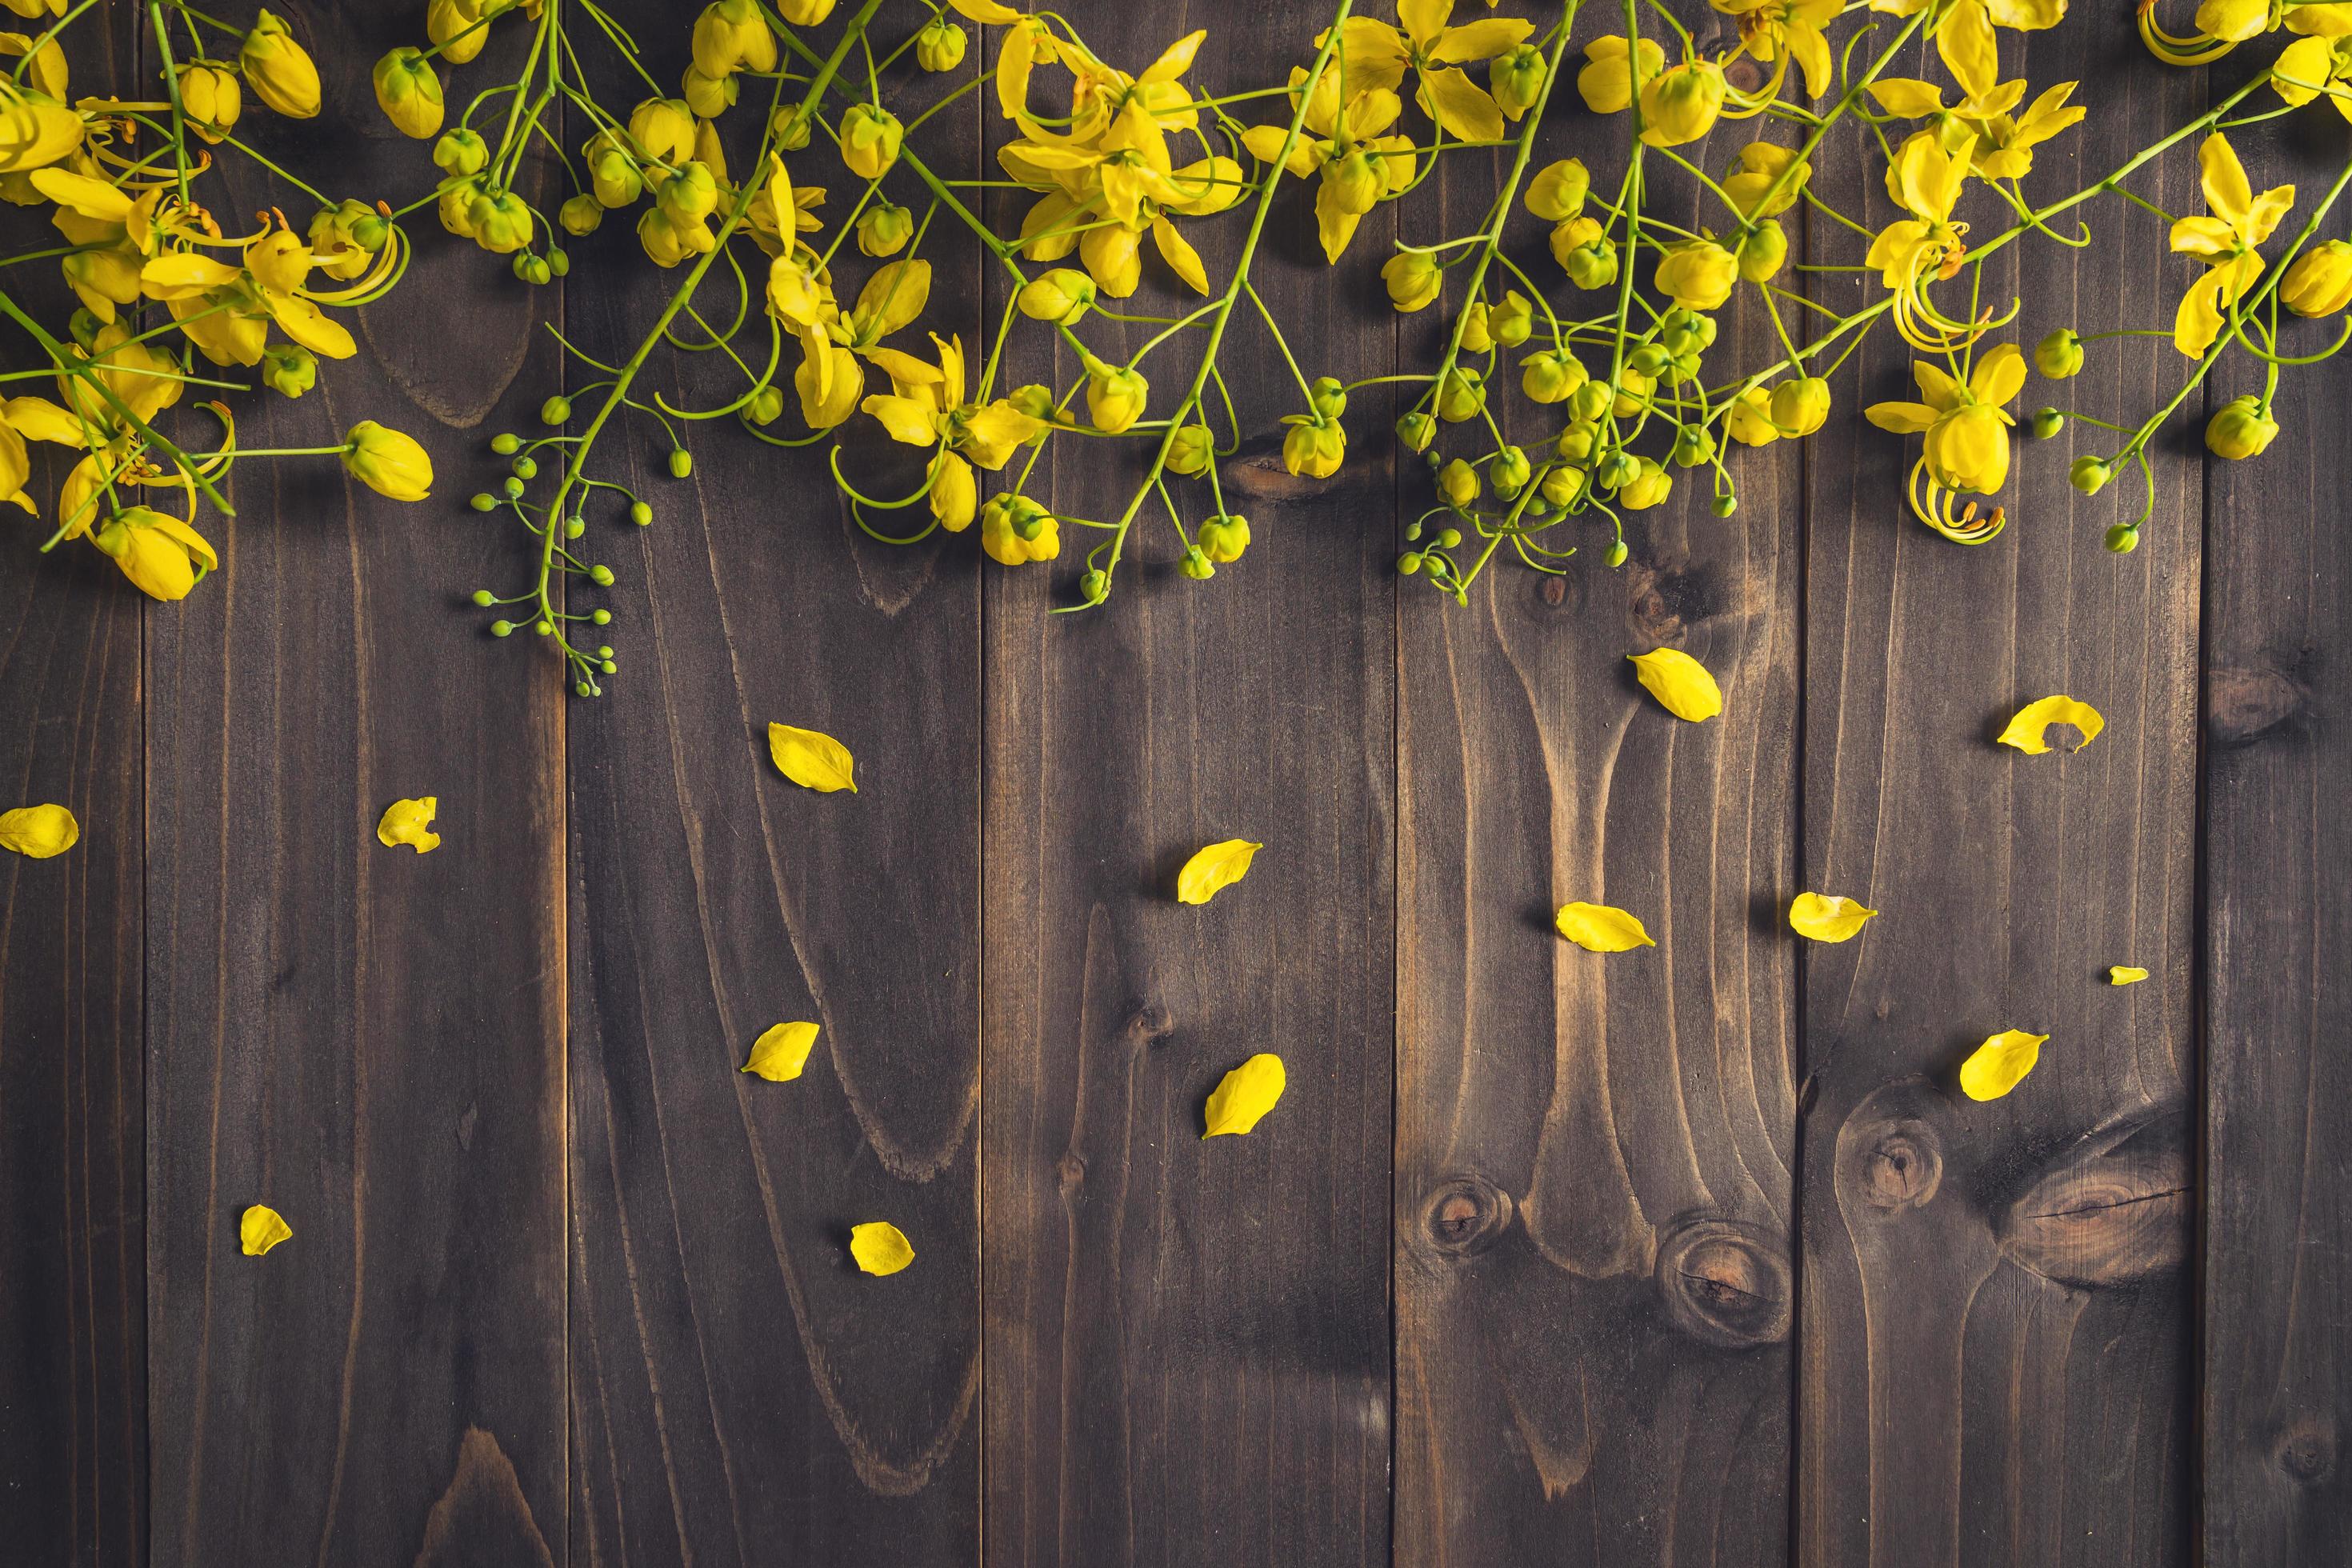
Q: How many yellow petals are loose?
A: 14